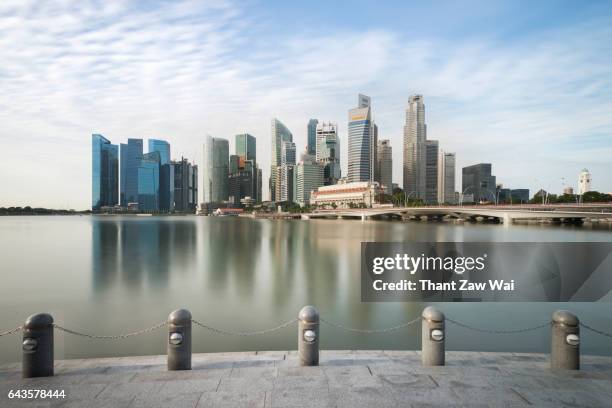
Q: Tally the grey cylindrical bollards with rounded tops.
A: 5